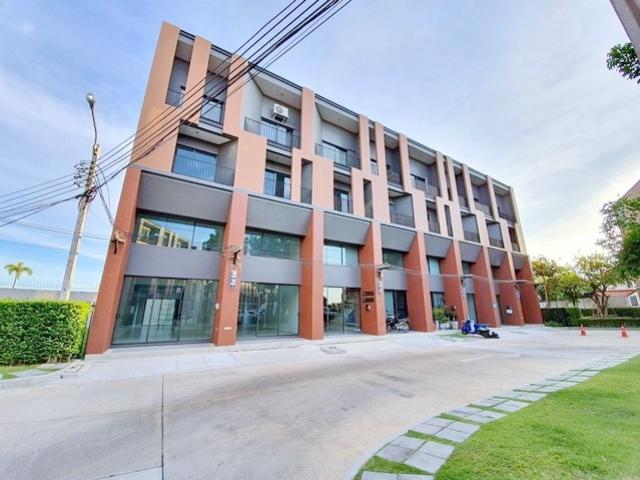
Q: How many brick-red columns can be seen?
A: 9